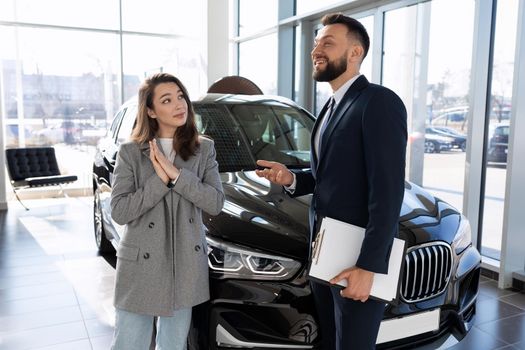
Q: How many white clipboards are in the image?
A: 1